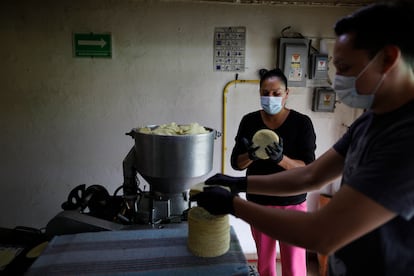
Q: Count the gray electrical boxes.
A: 3